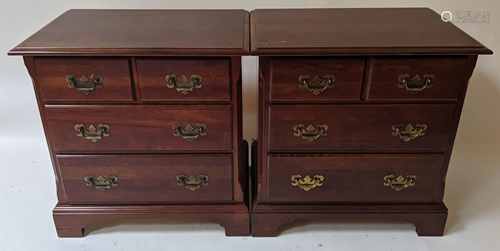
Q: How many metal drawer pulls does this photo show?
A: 12